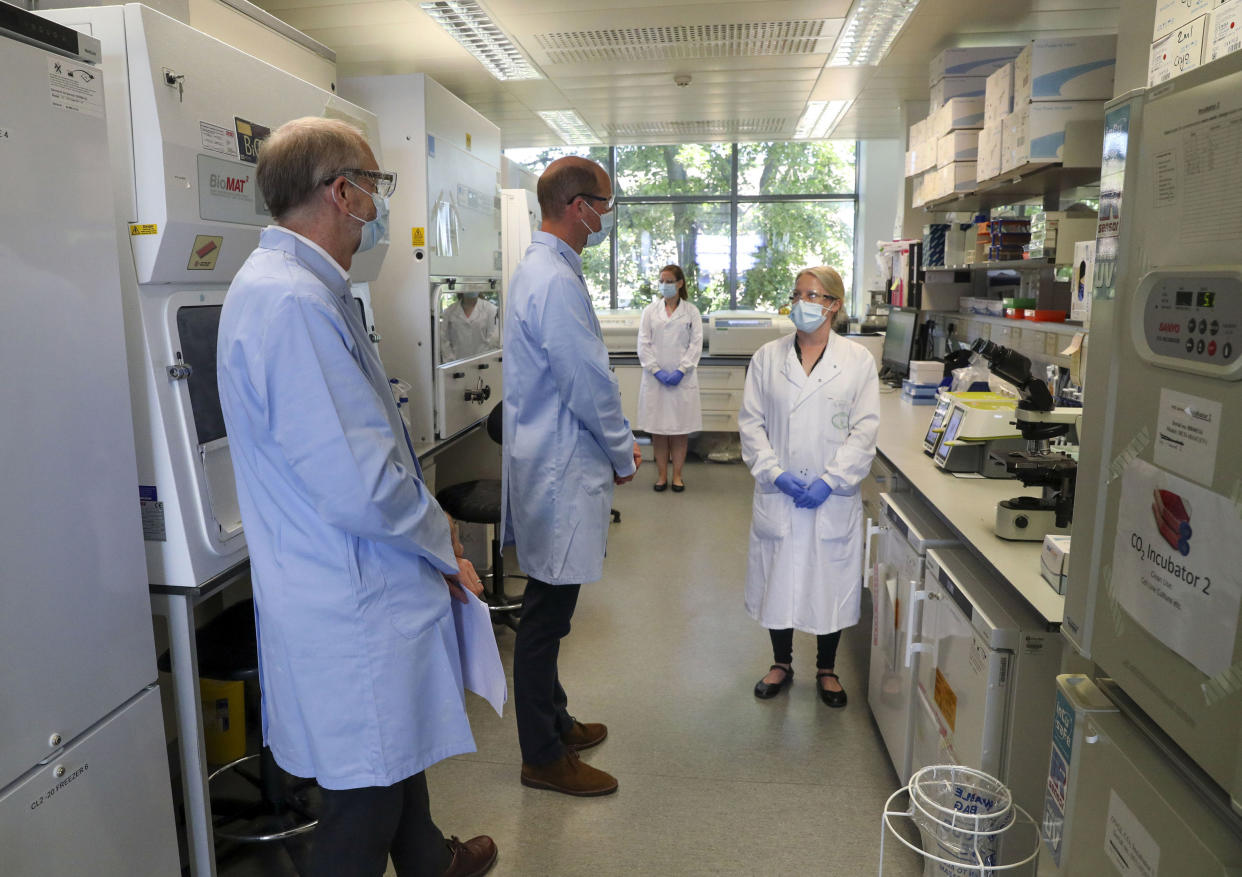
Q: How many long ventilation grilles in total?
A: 2